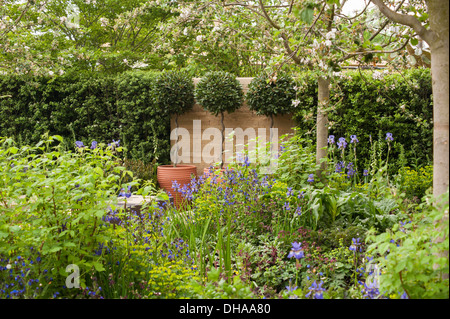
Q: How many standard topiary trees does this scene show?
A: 3